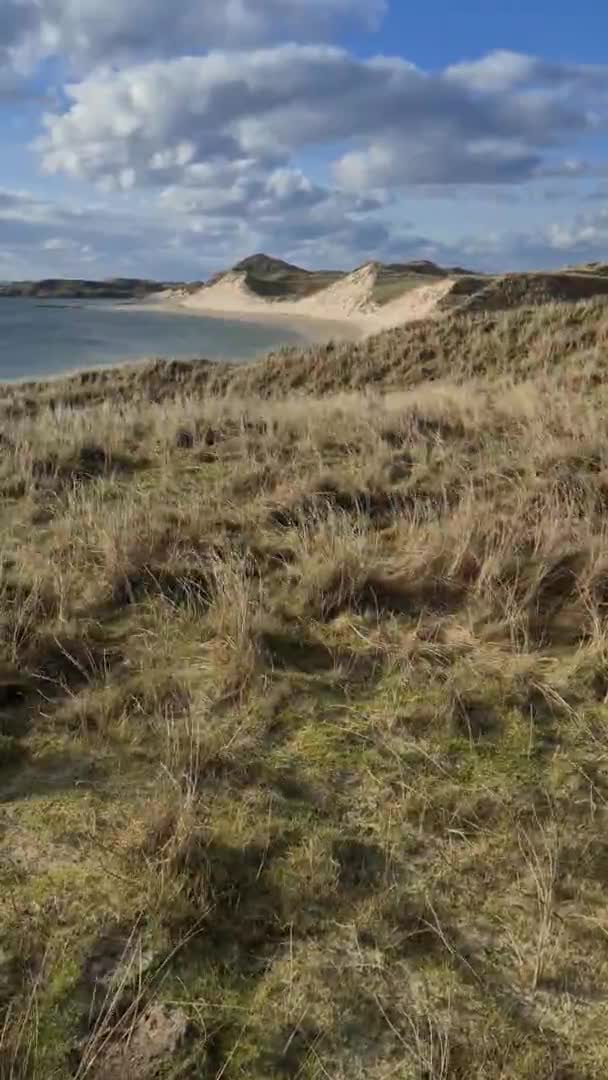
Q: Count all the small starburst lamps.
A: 0